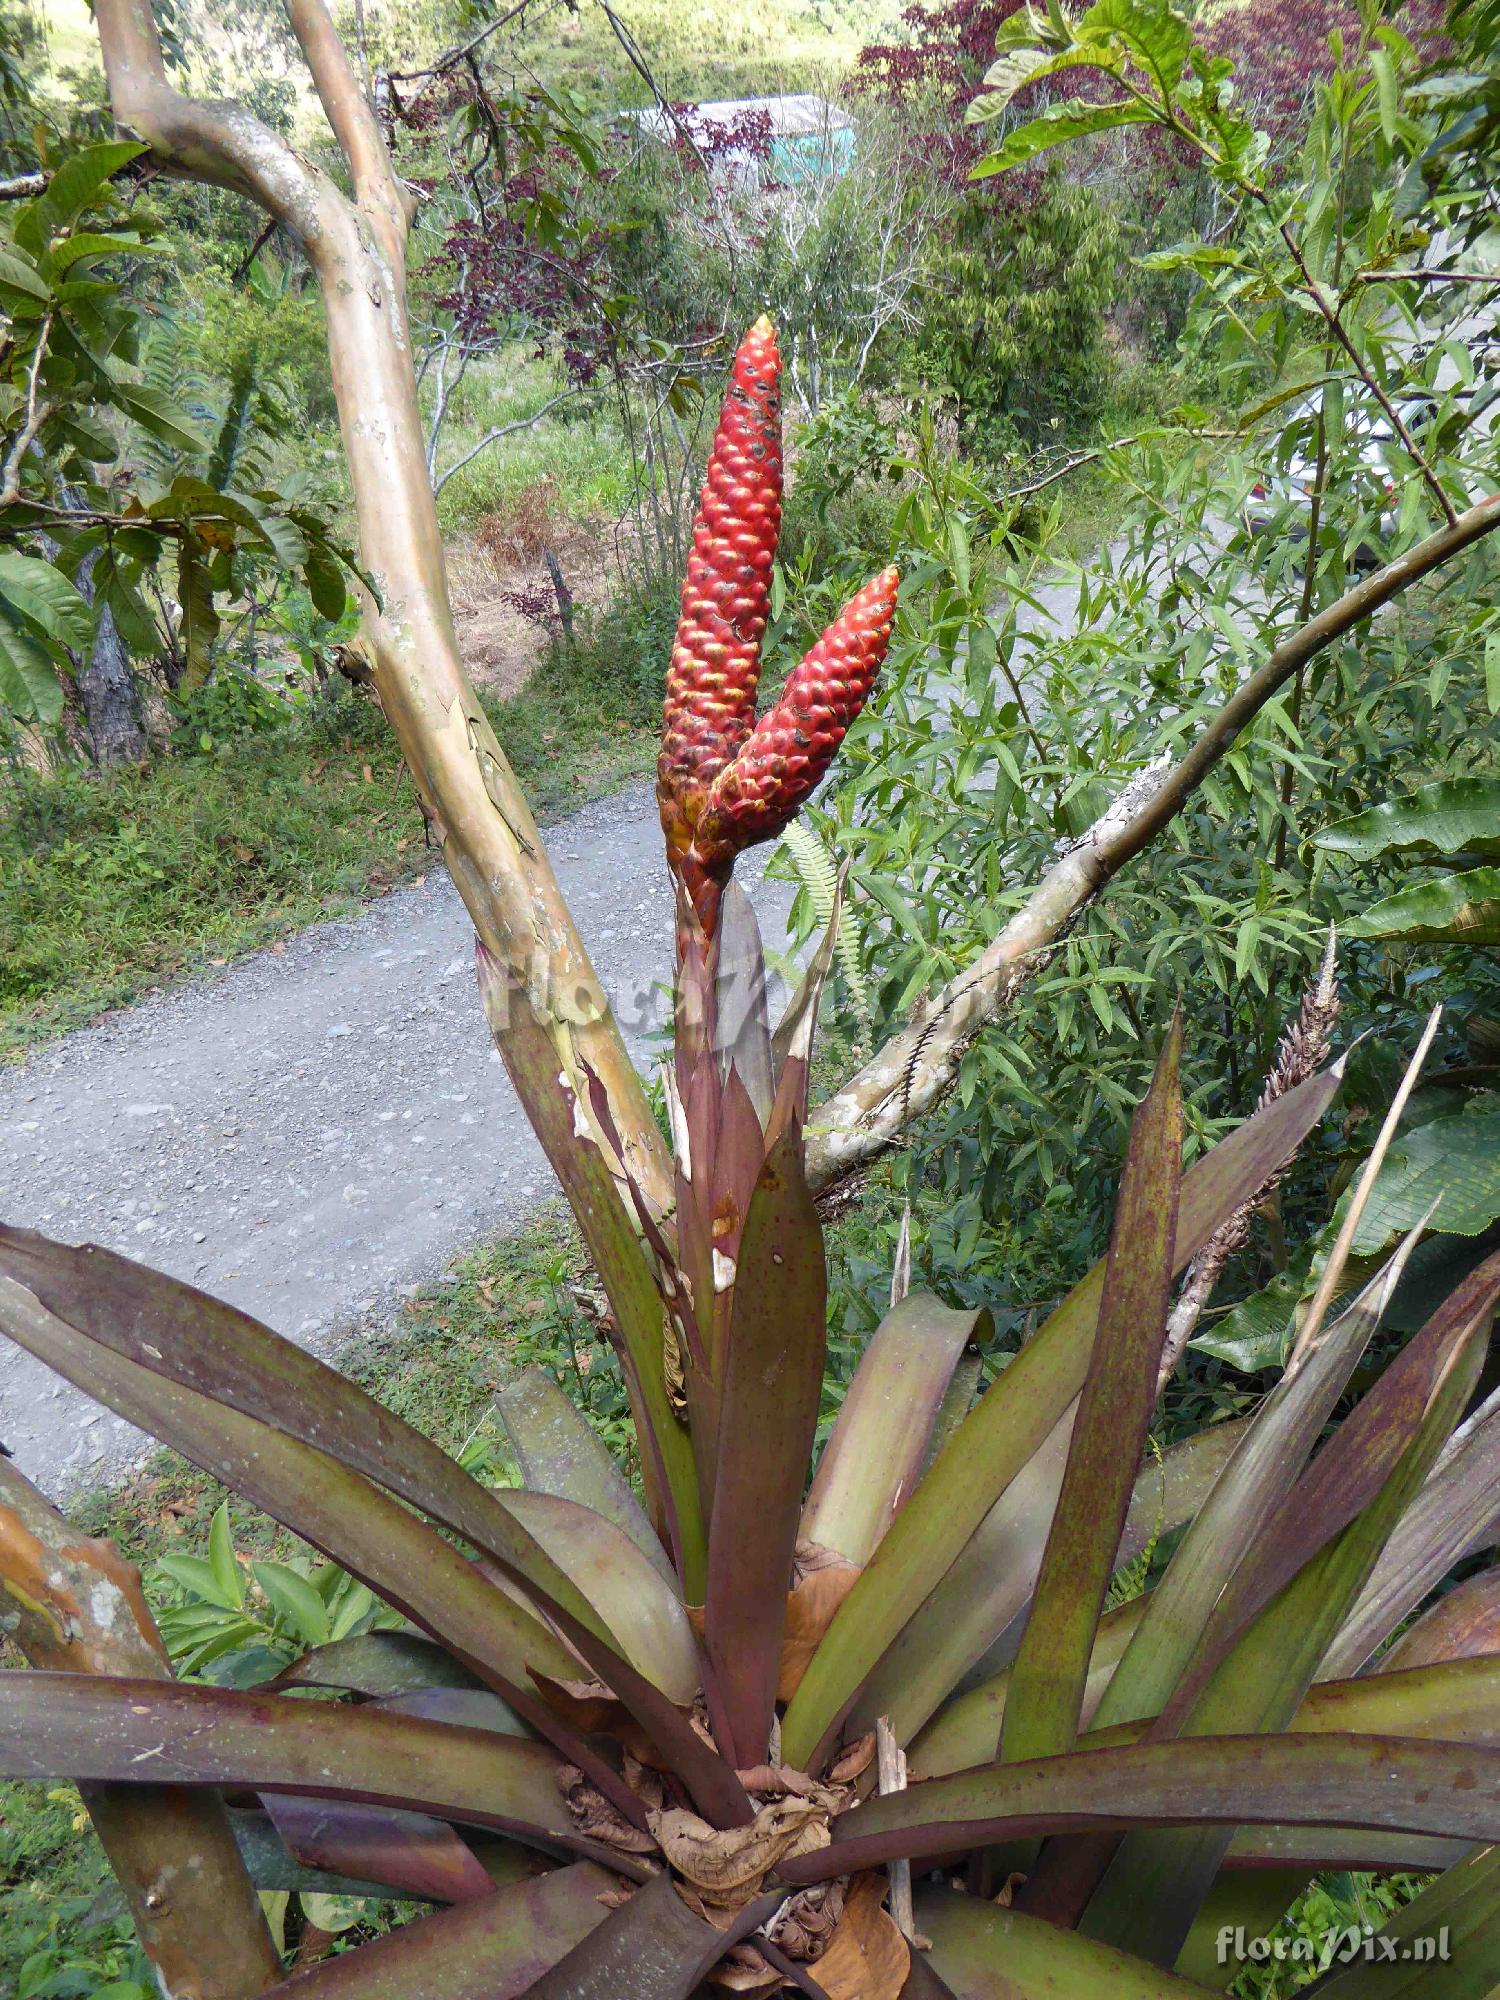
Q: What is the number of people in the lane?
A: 0